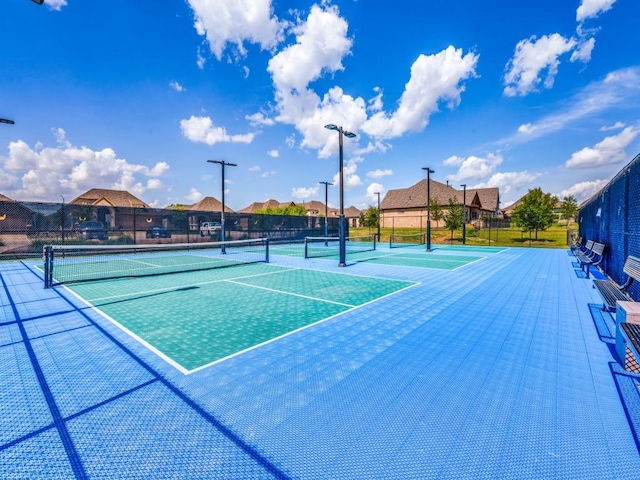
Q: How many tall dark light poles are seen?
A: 6